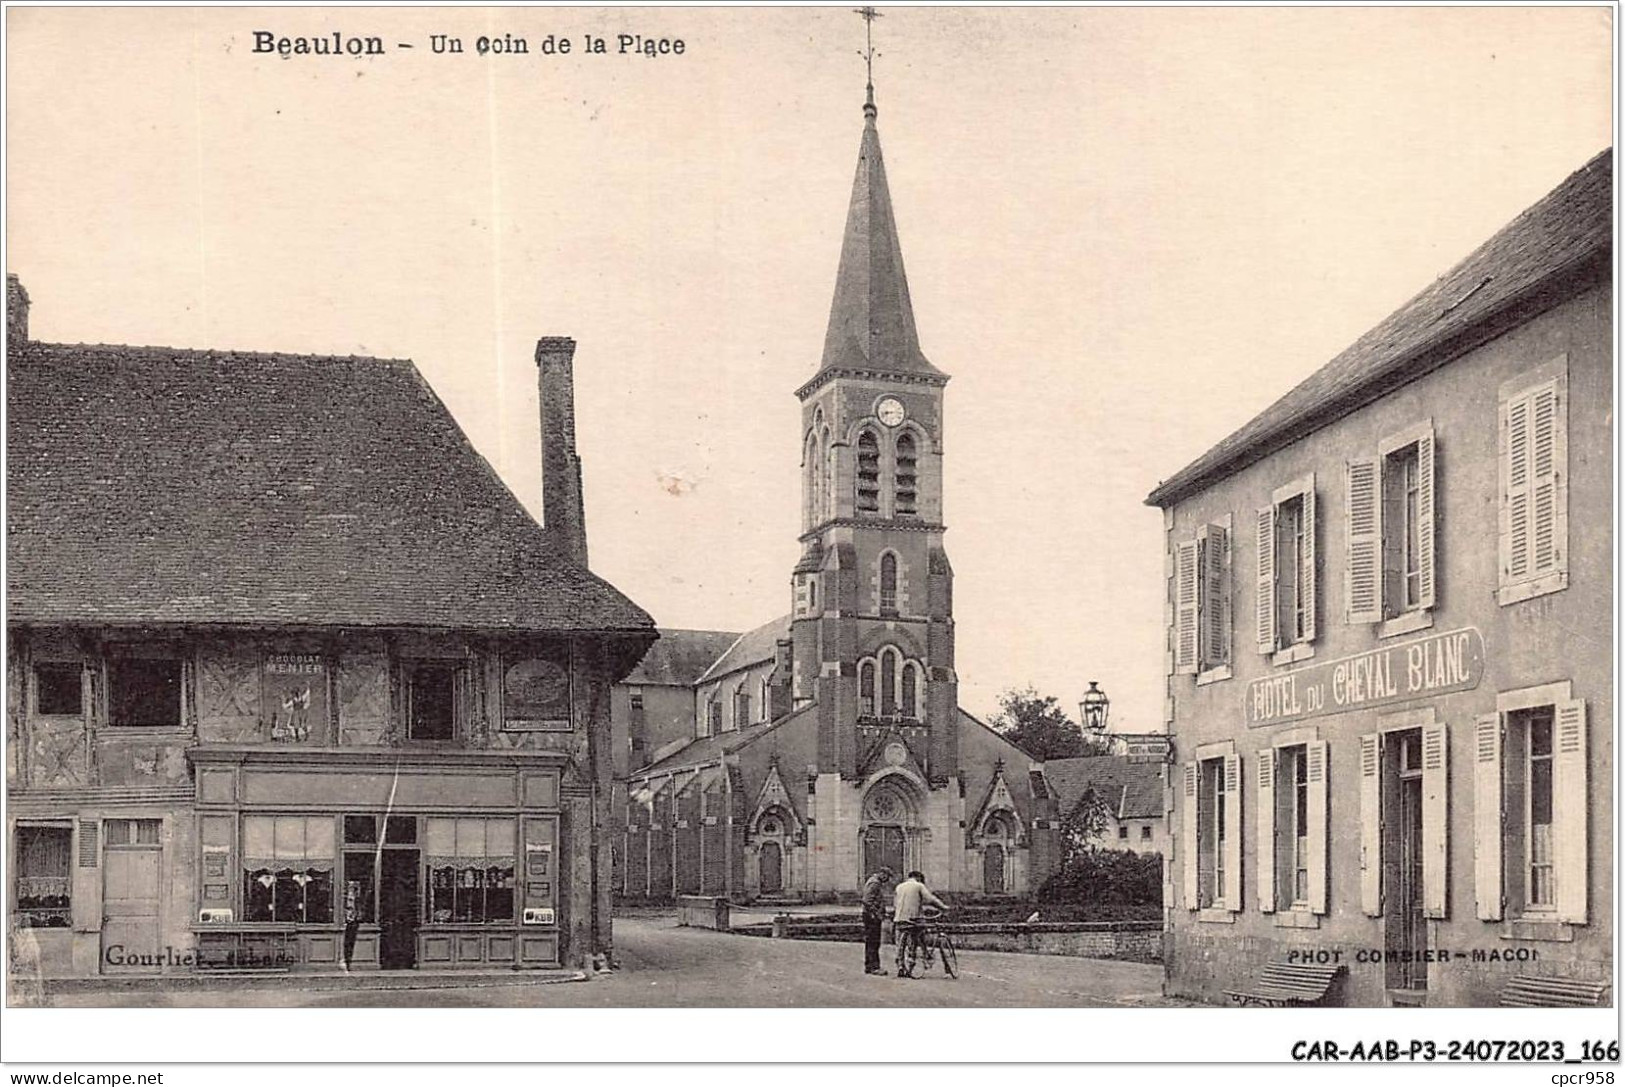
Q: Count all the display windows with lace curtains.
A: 2